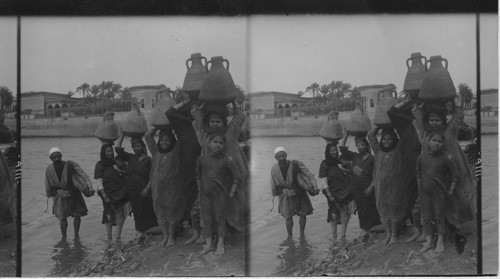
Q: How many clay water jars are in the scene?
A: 5